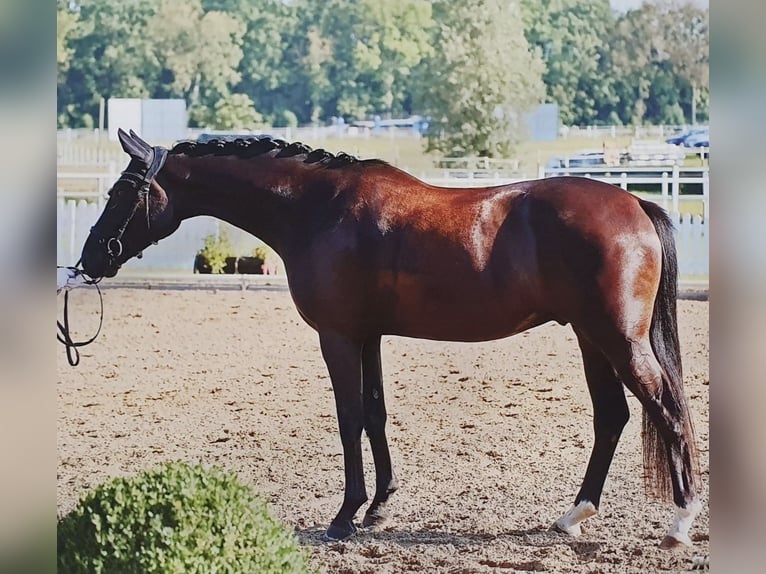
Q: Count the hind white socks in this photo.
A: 2